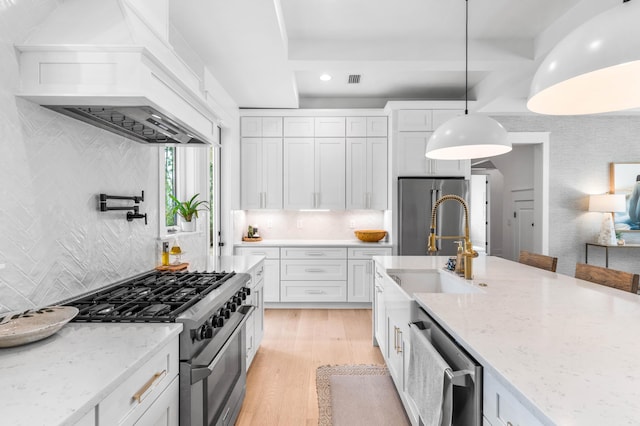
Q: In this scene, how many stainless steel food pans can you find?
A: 0